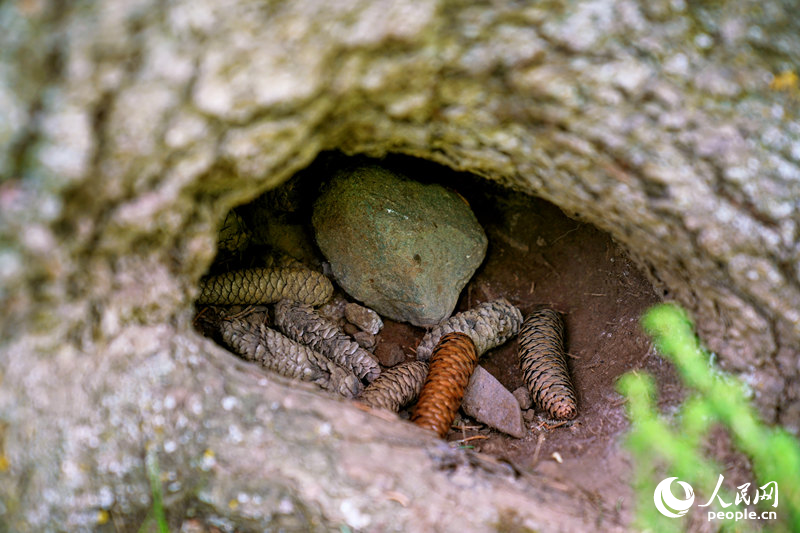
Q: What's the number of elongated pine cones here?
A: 7